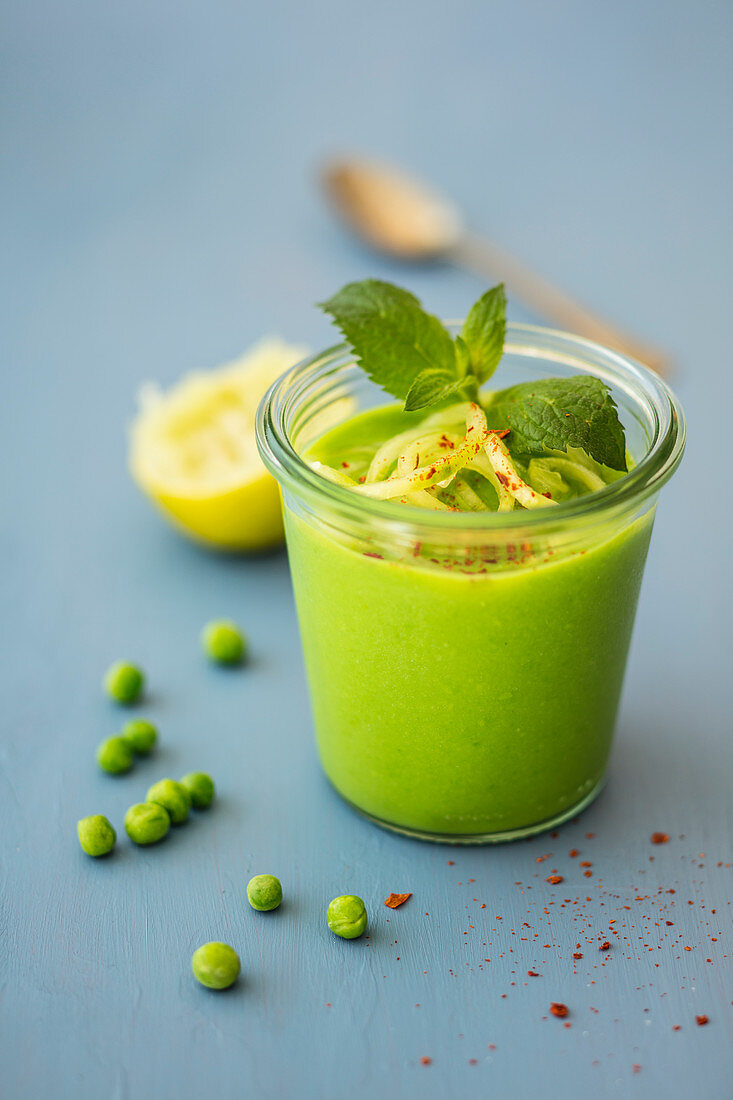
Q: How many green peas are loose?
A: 11